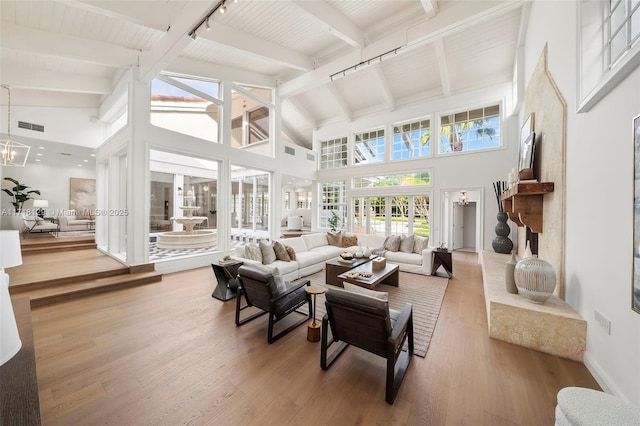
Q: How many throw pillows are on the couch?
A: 9